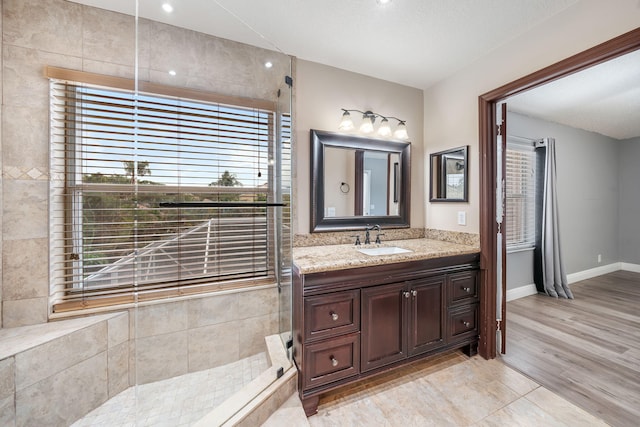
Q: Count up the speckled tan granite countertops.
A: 1